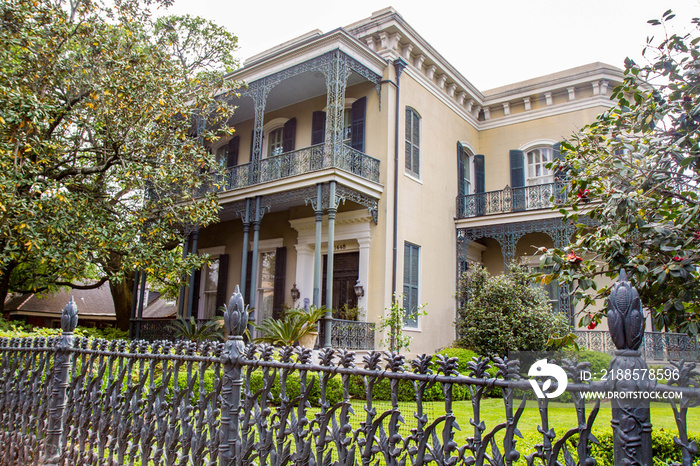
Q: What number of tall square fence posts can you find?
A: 3